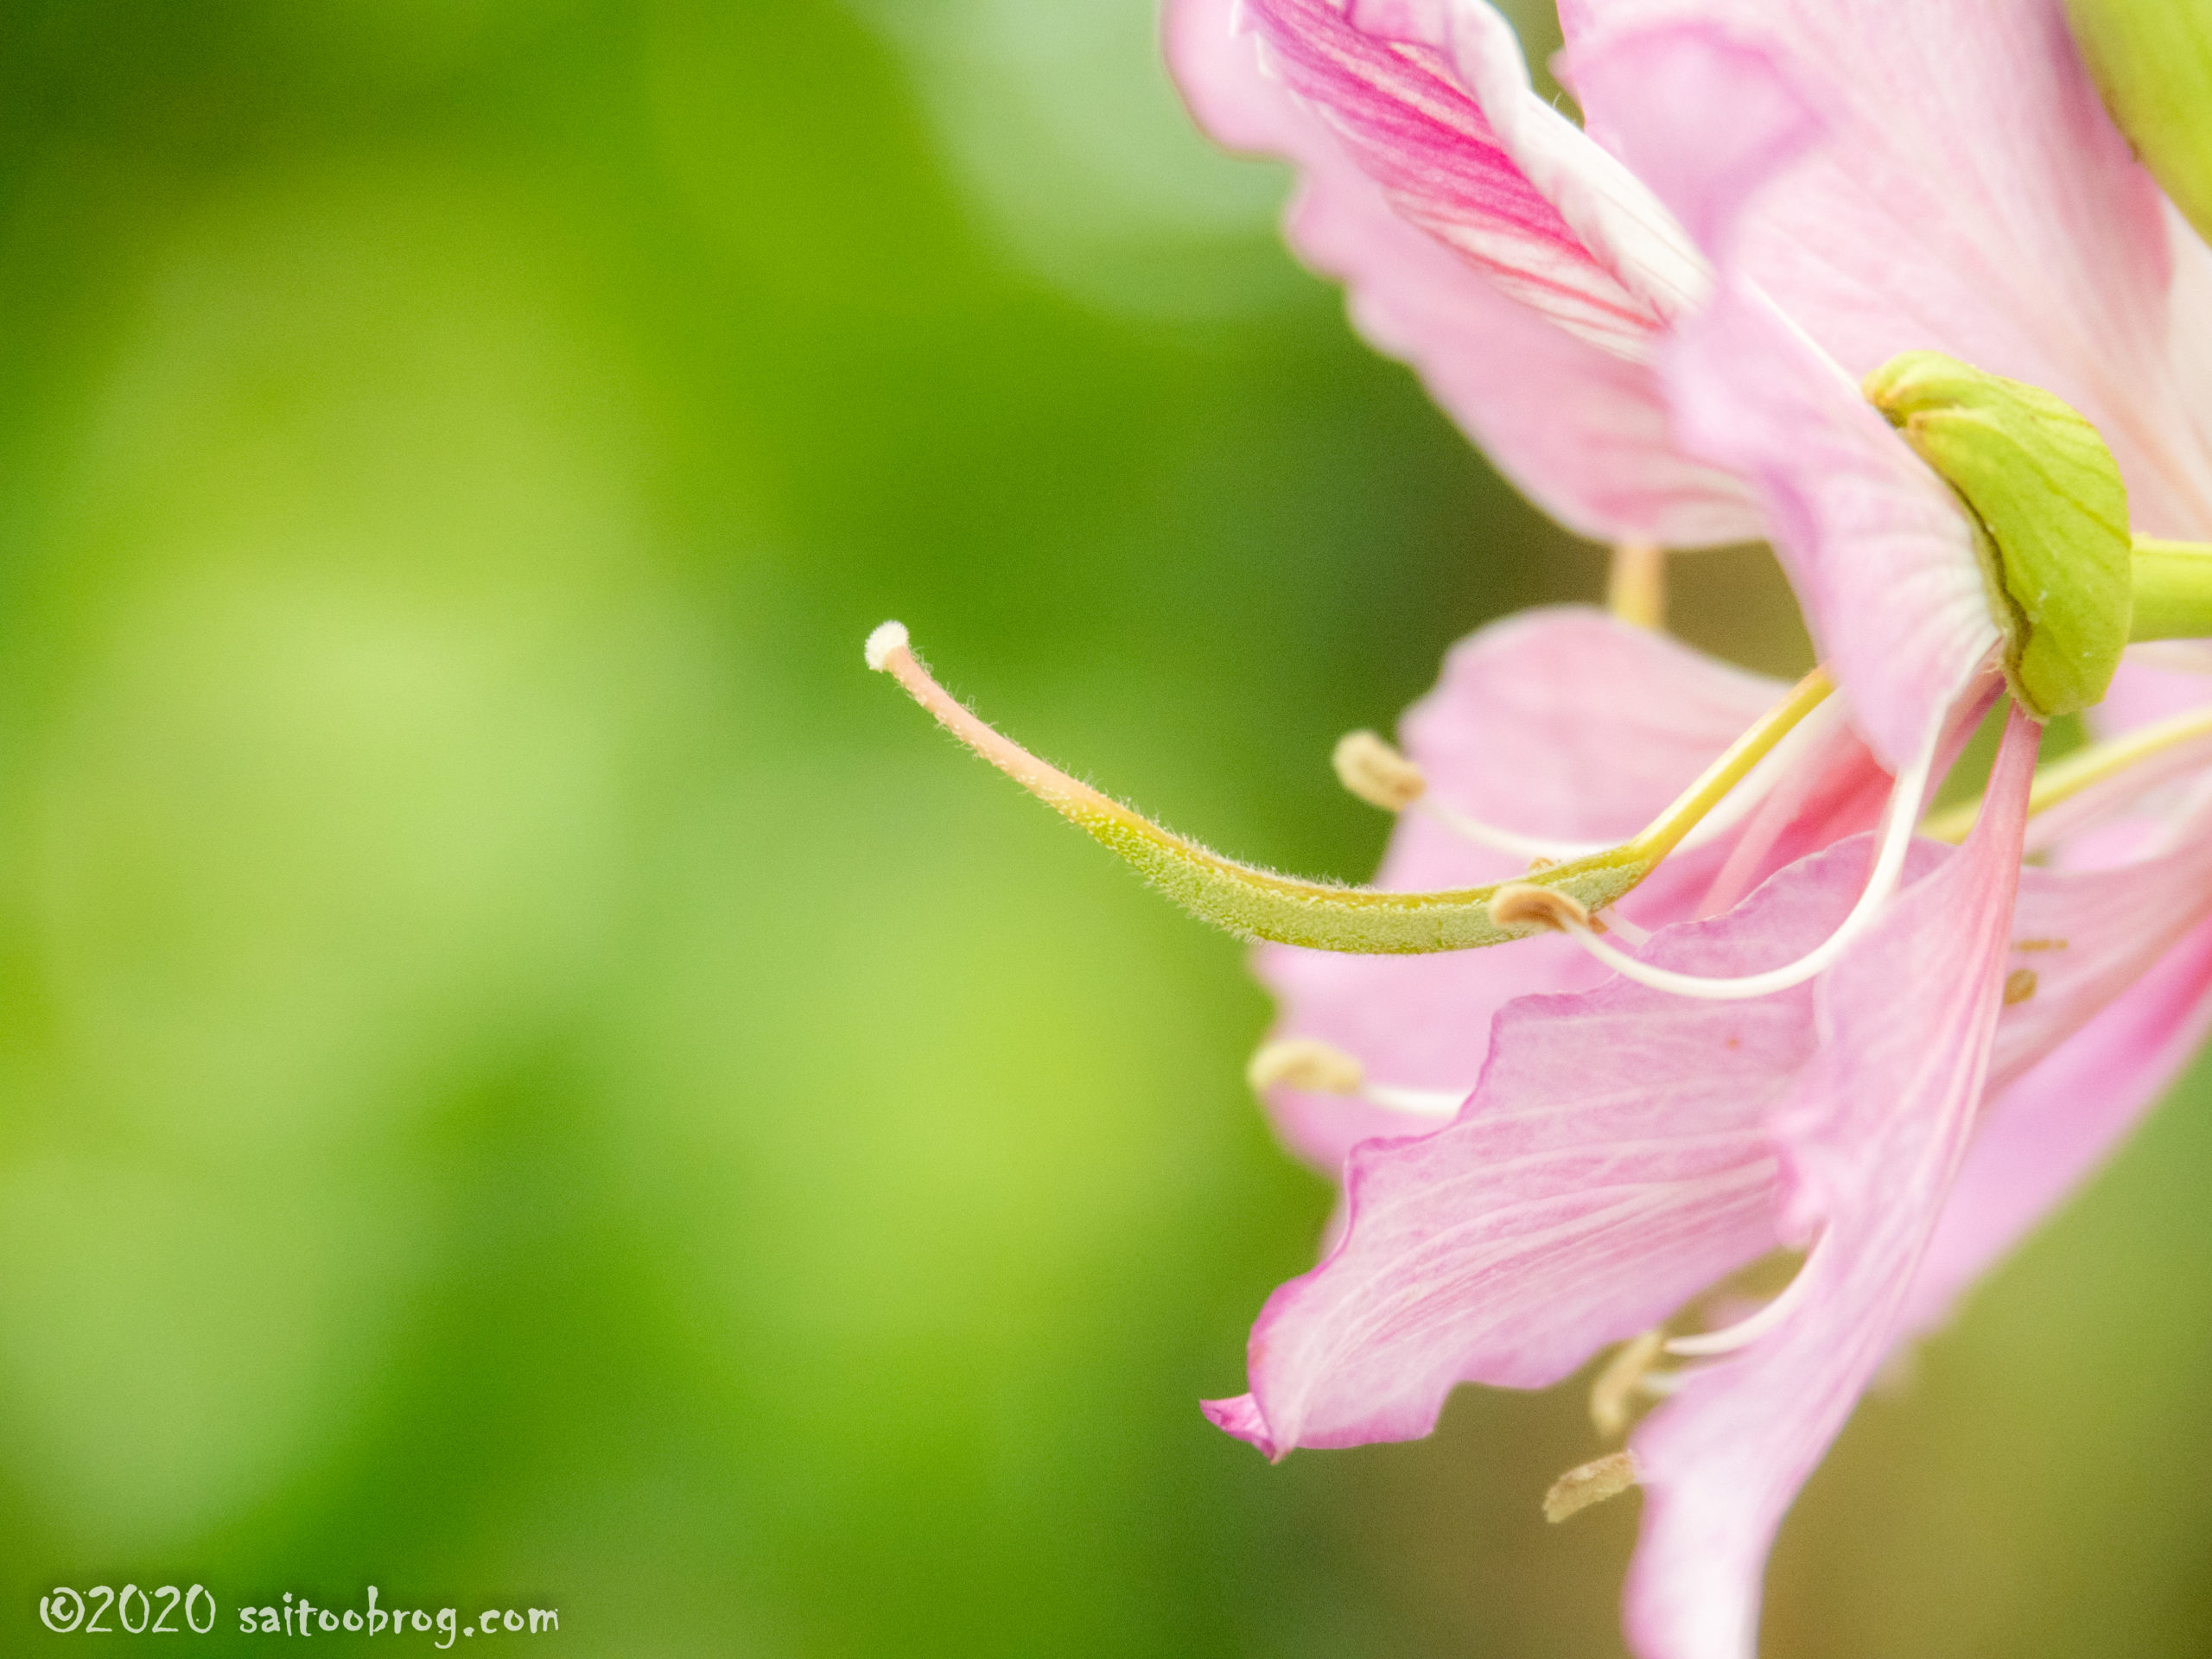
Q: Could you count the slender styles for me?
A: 1